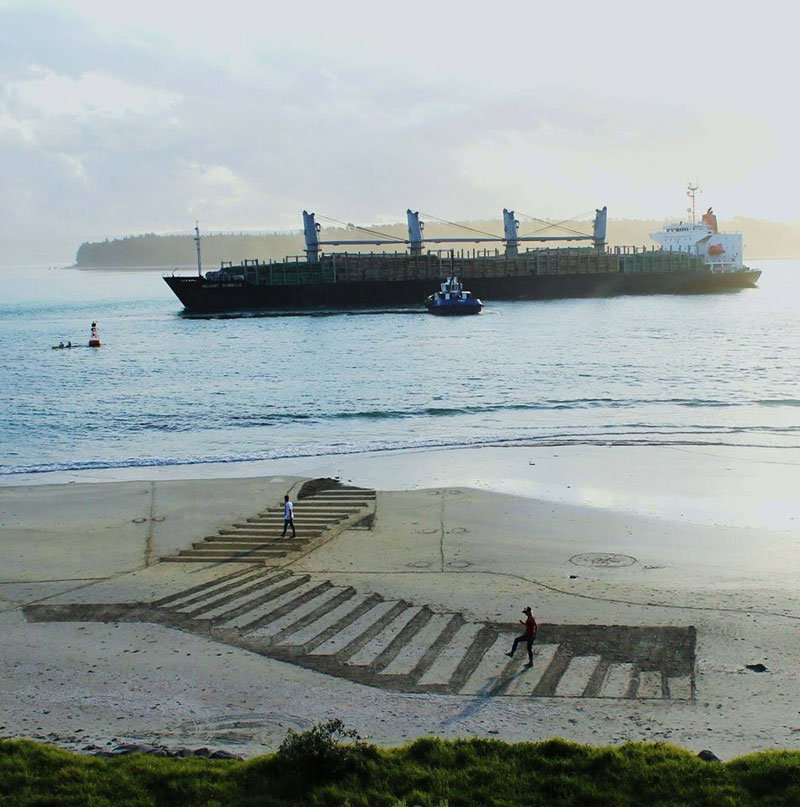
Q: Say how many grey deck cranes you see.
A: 4